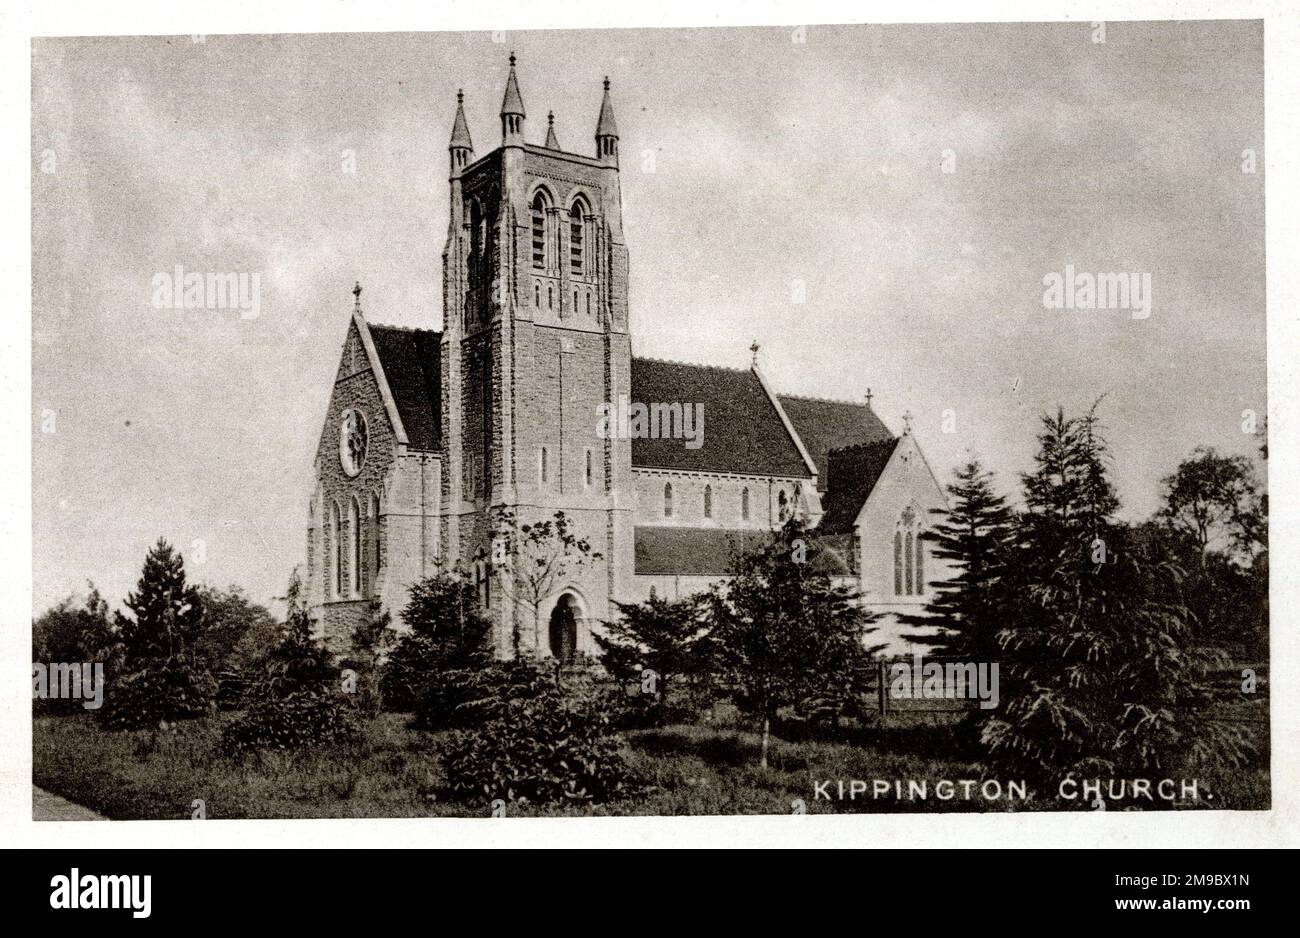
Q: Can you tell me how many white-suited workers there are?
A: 0